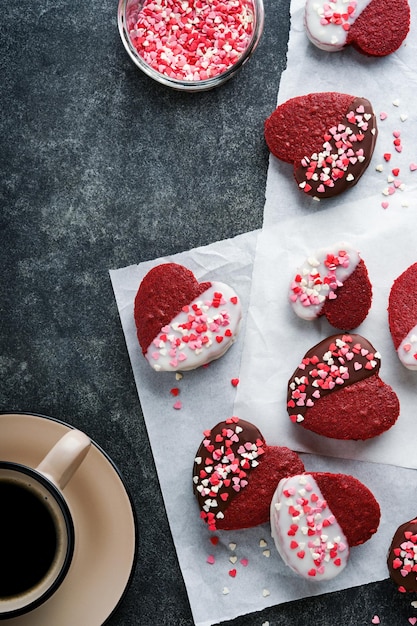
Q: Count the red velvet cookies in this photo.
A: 9